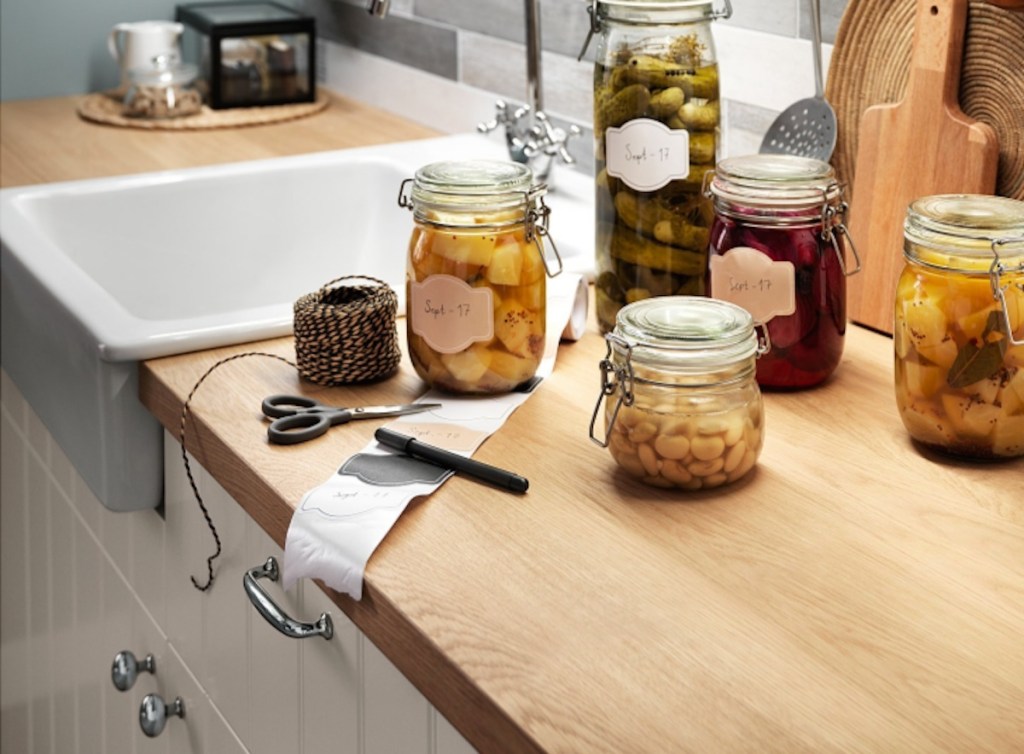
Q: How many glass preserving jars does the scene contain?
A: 5